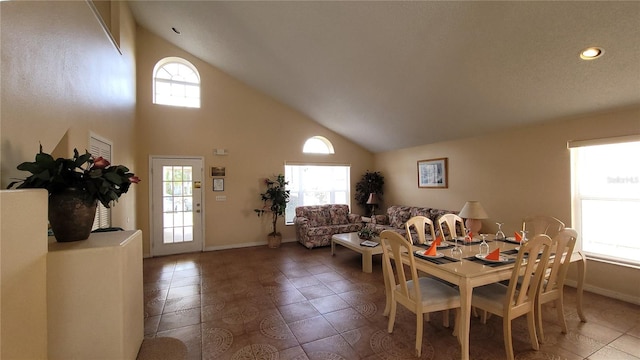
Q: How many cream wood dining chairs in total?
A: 6